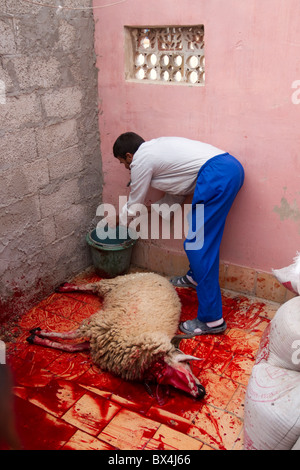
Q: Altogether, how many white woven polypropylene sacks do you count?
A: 3